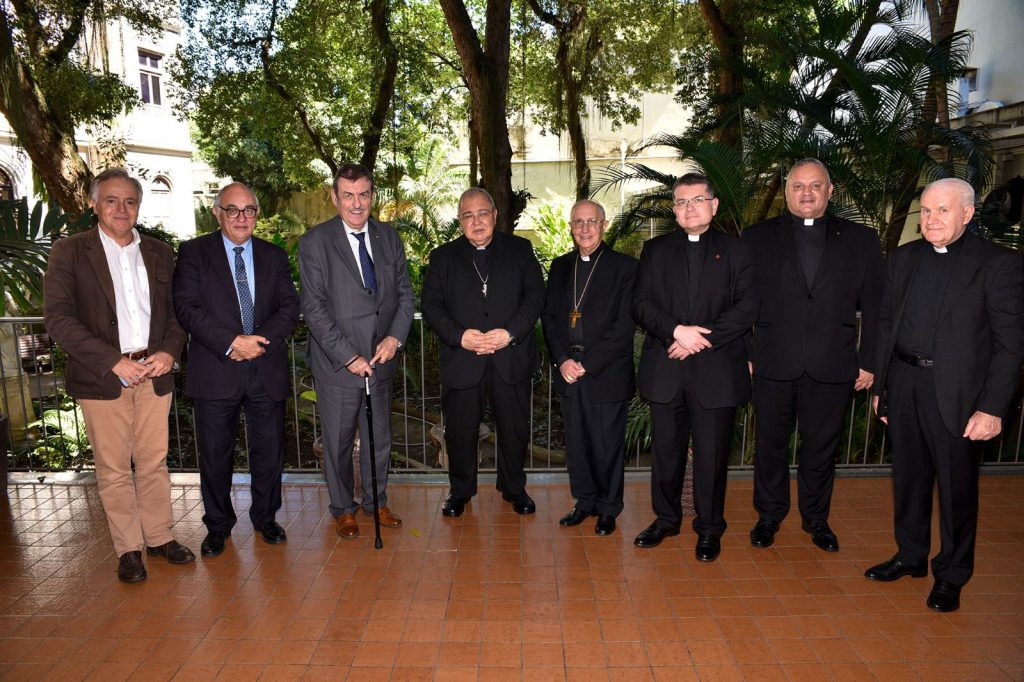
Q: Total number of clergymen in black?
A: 5